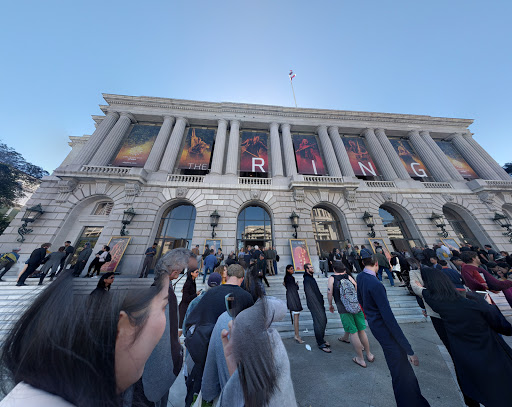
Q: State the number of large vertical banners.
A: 7